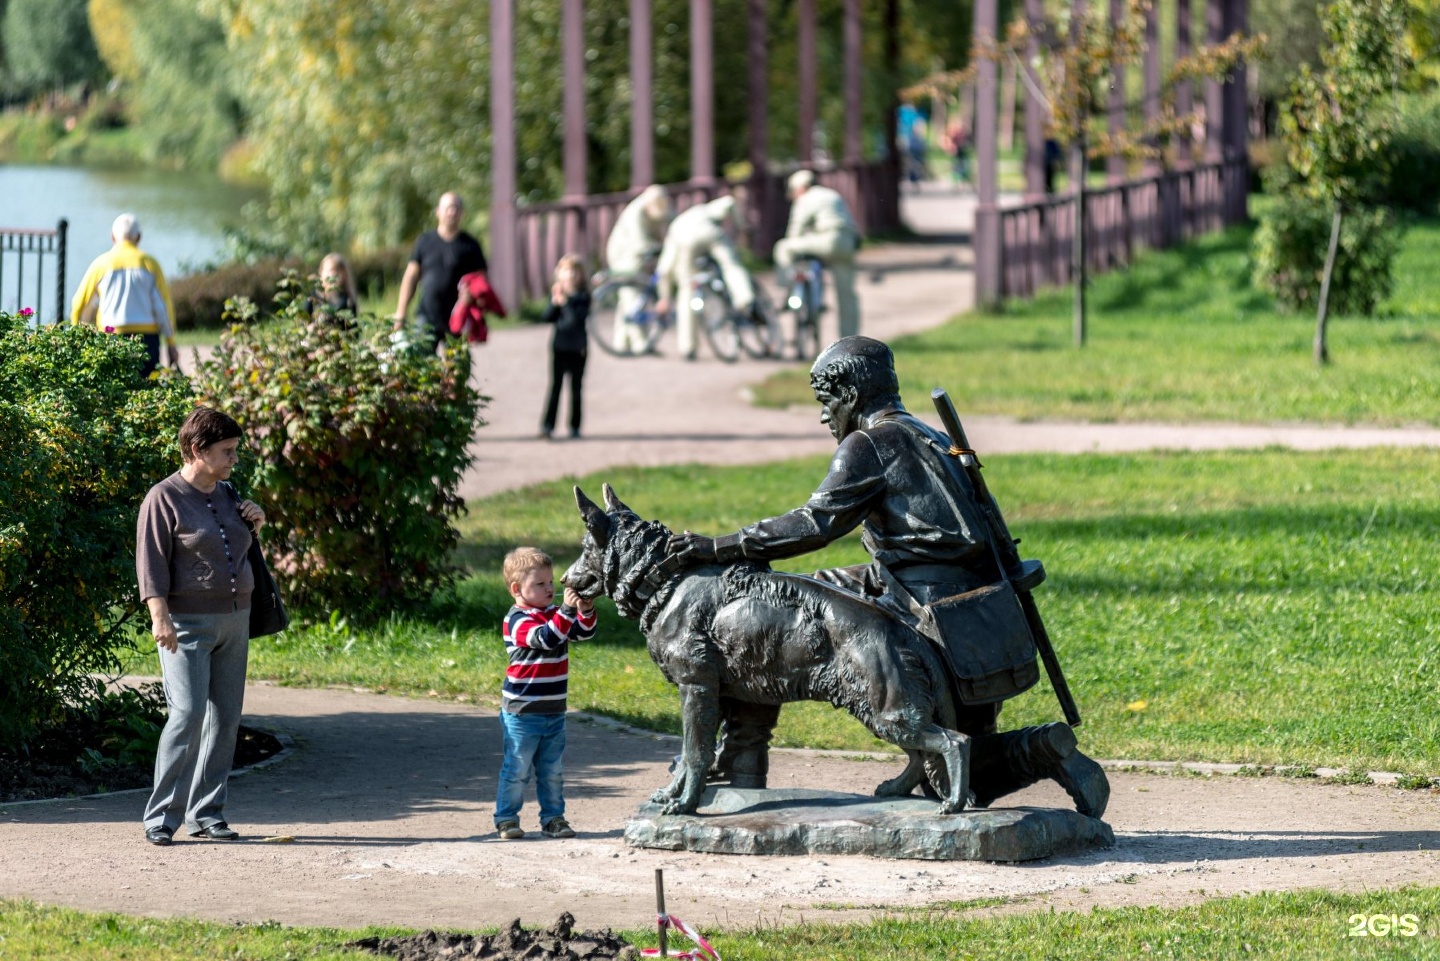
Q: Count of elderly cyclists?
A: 3